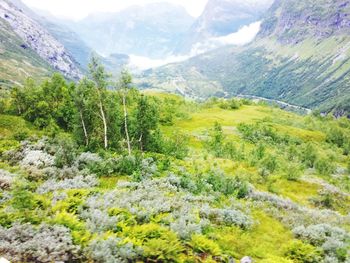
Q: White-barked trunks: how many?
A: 3